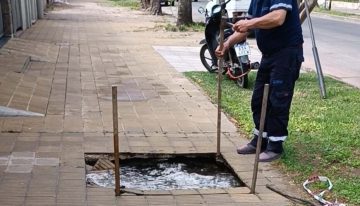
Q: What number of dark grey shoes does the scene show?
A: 2